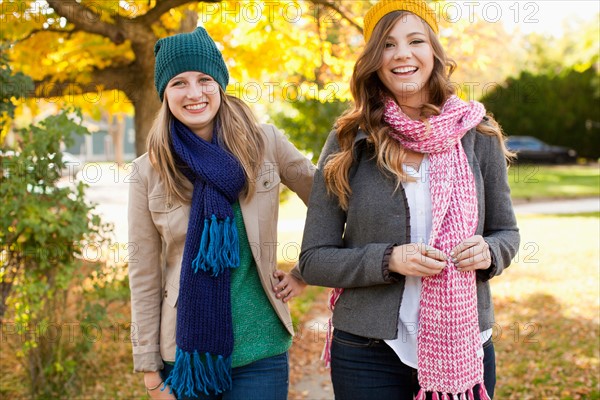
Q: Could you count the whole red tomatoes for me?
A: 0